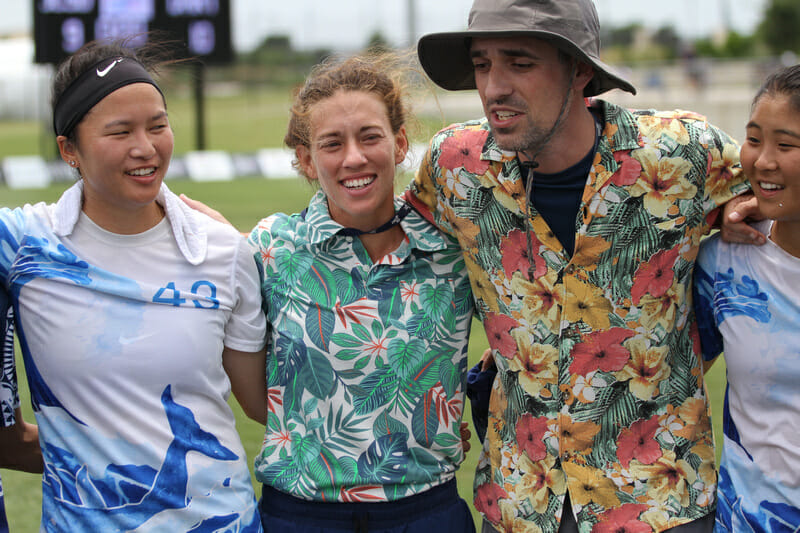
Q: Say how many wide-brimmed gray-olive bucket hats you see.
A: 1